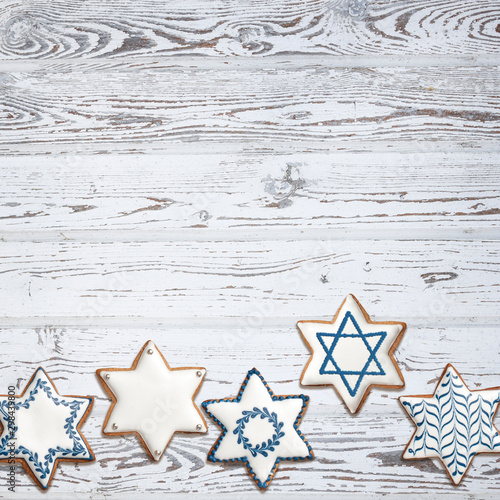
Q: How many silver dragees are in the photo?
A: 6